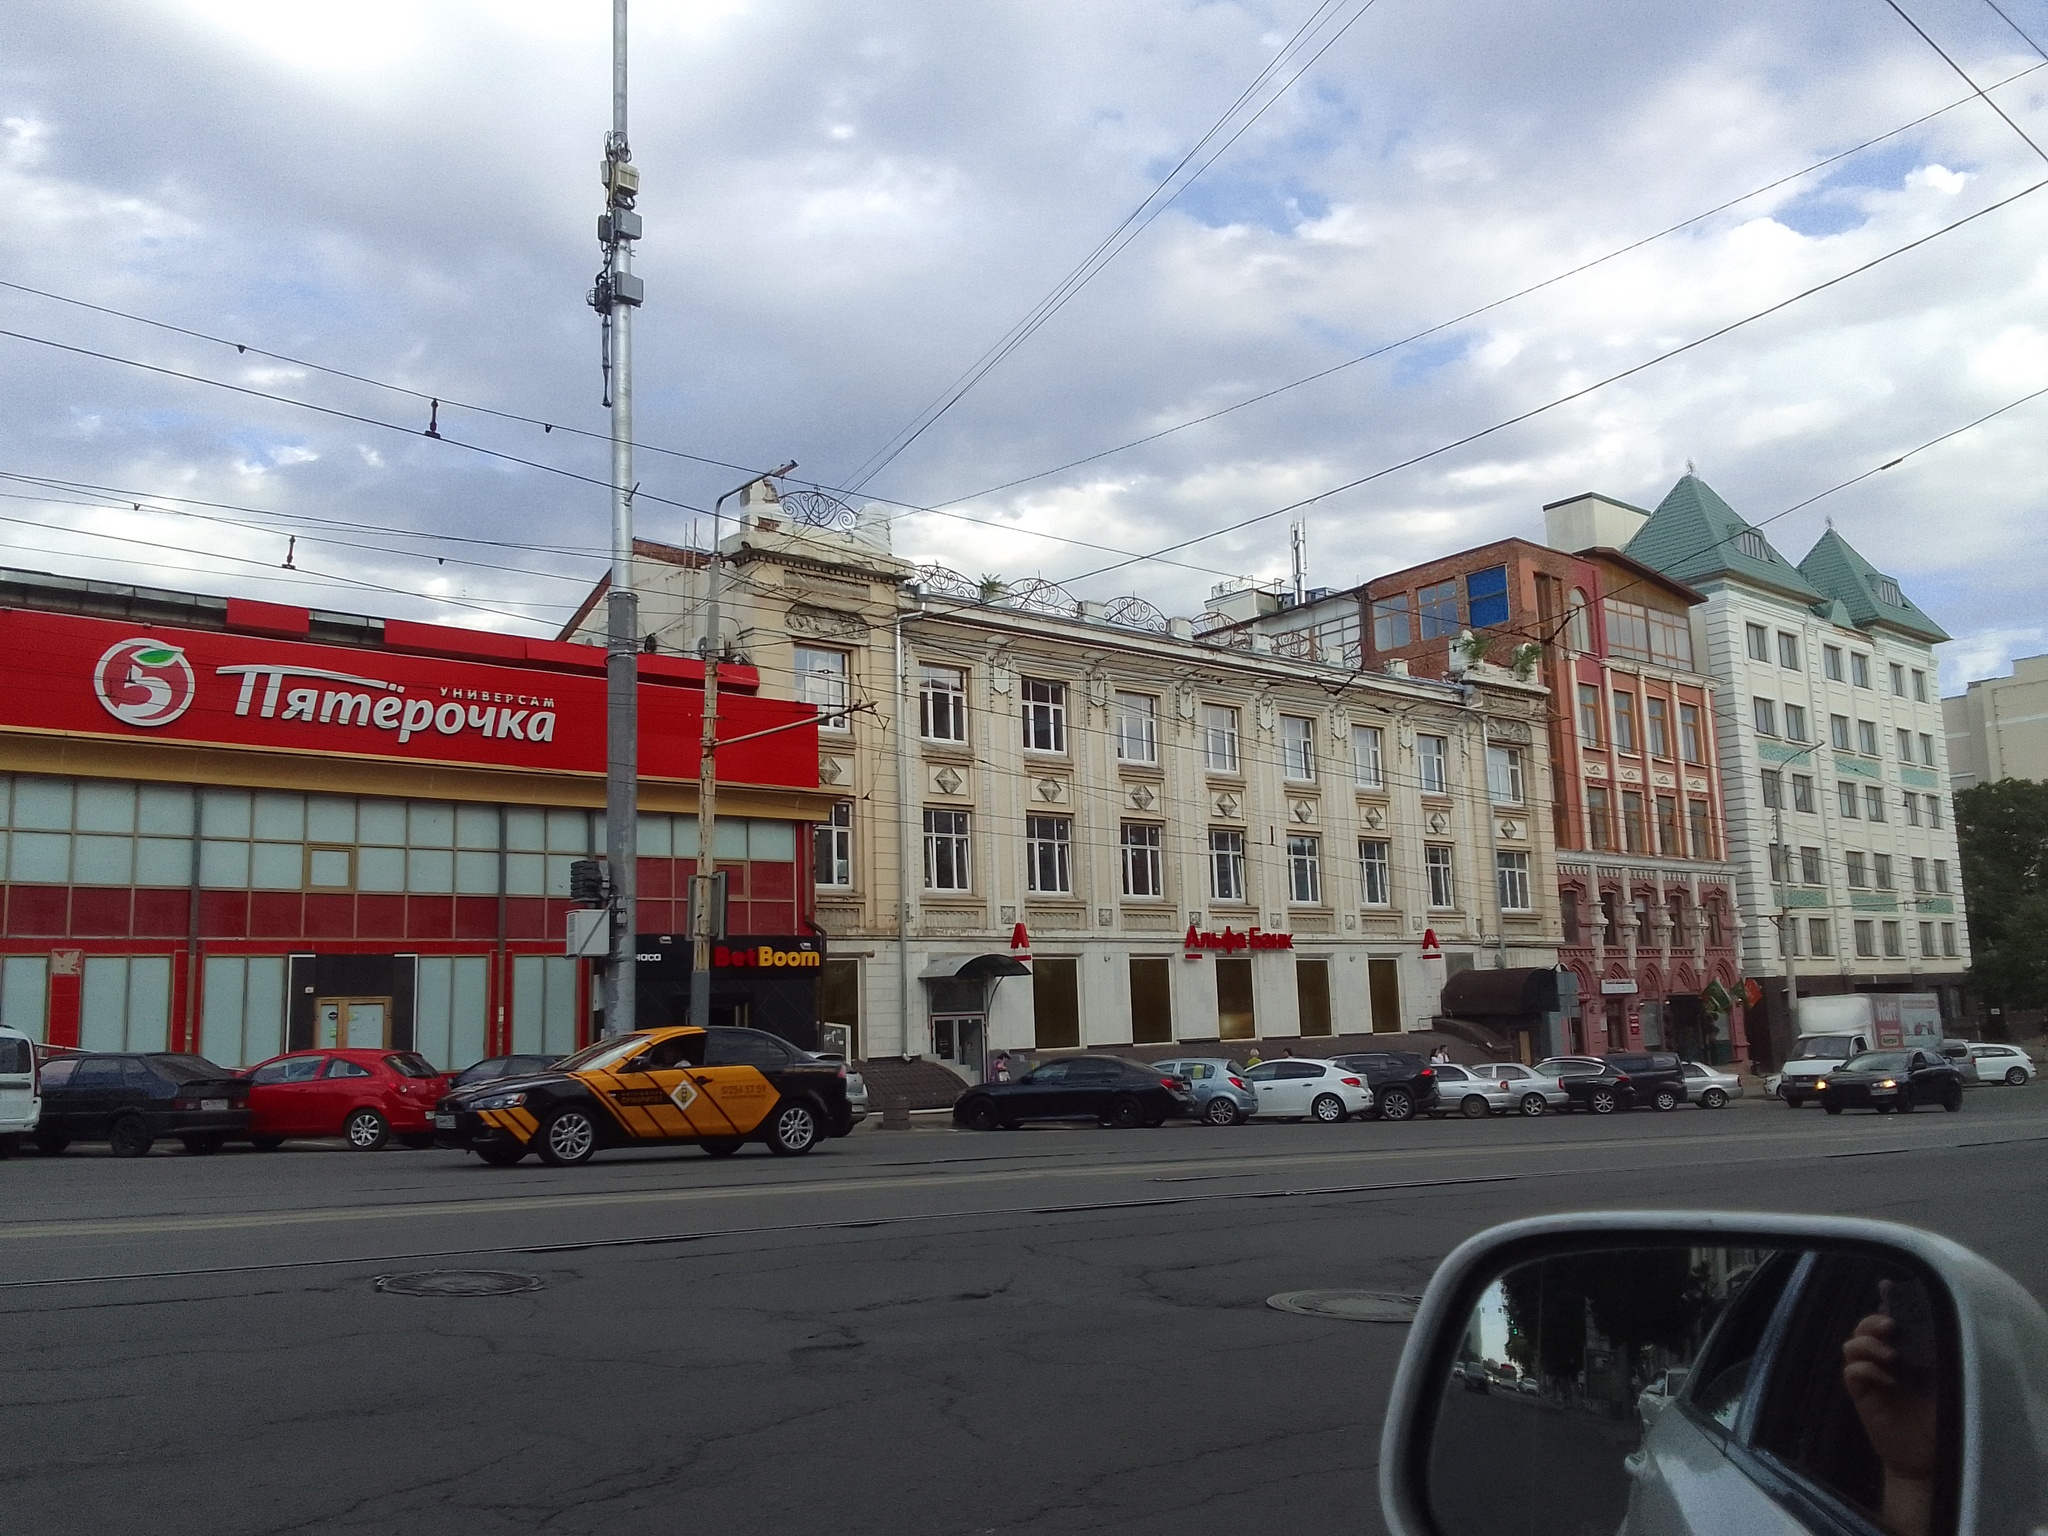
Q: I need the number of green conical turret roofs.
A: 2